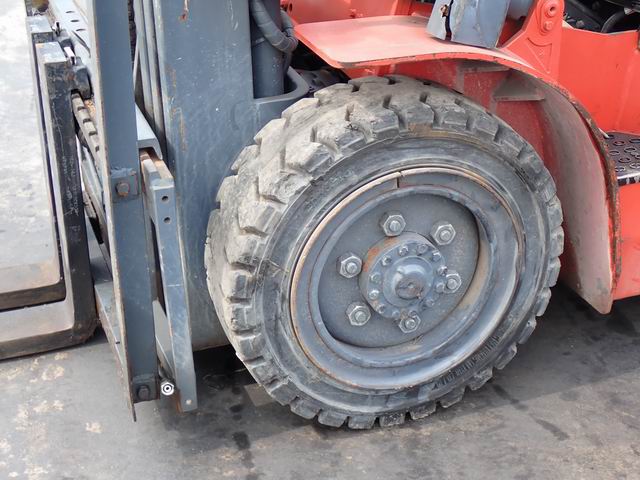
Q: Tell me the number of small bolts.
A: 12